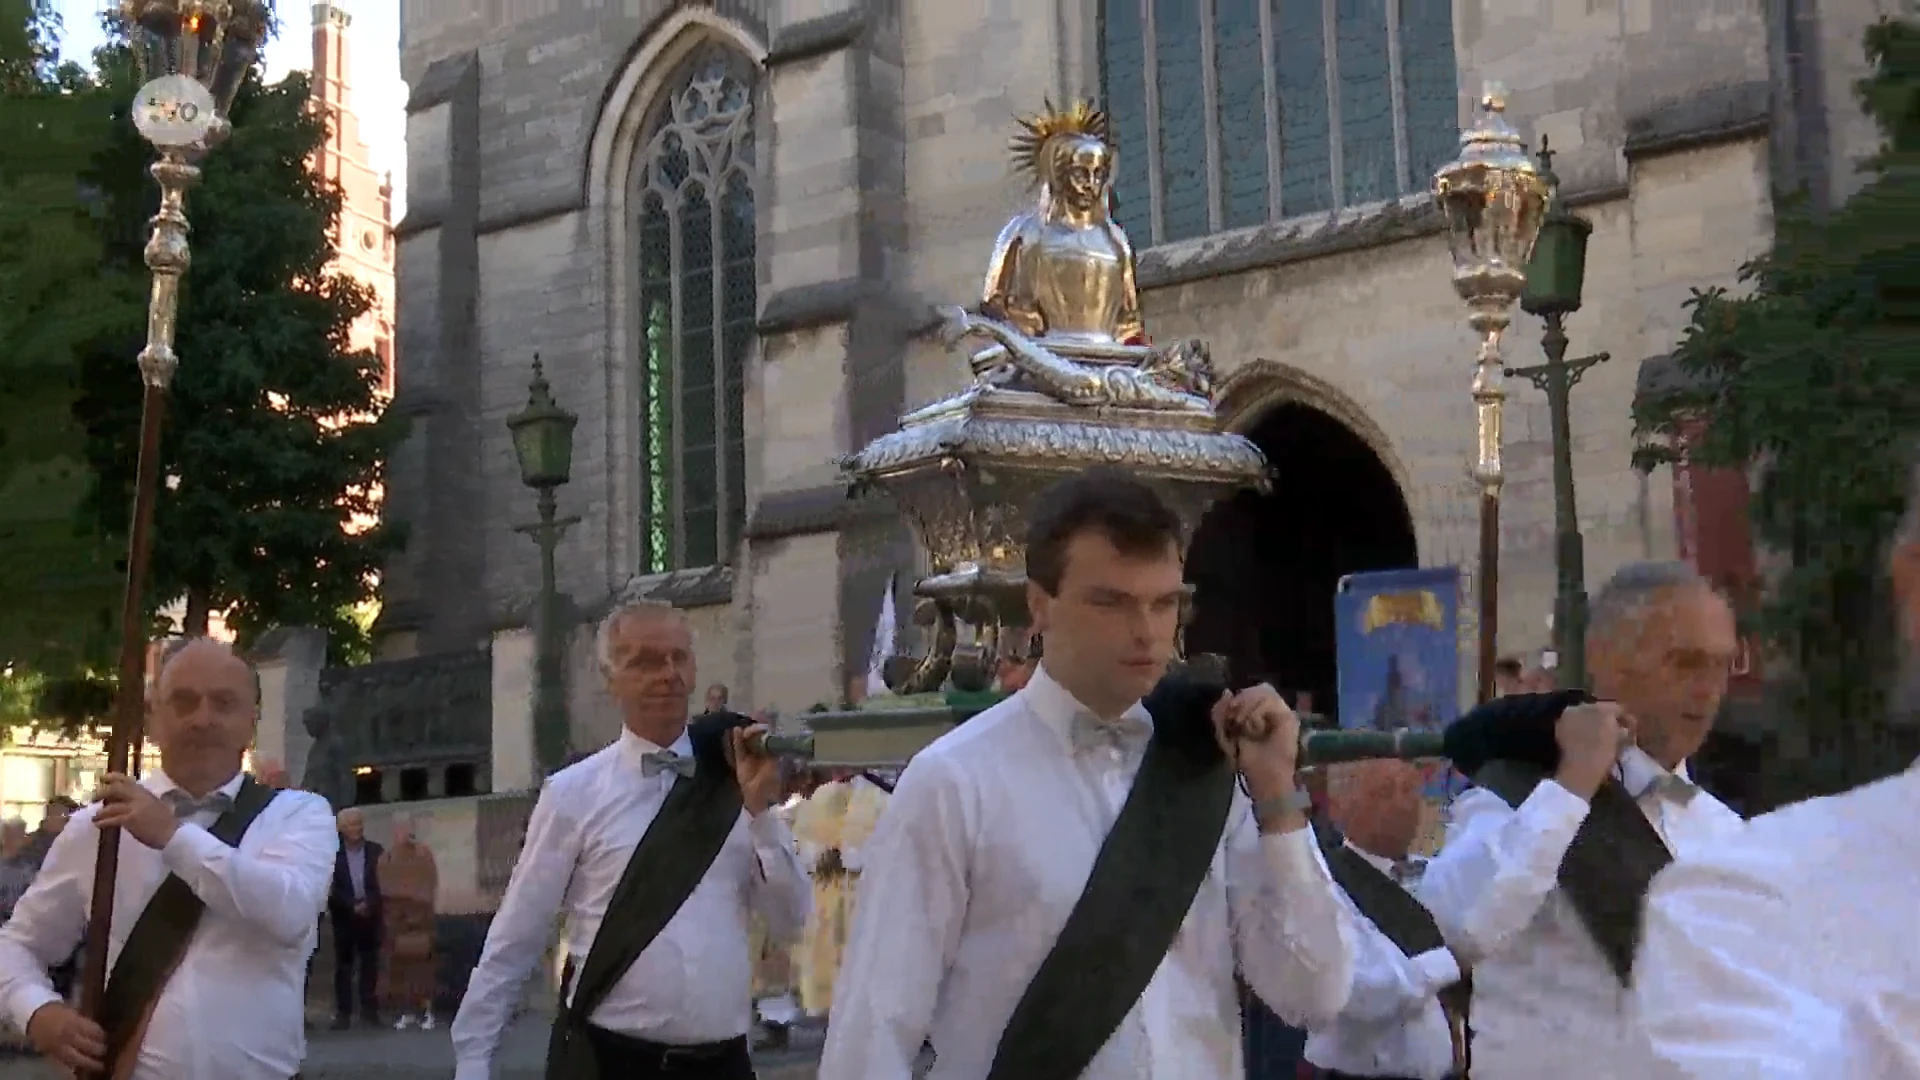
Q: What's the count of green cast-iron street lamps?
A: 2